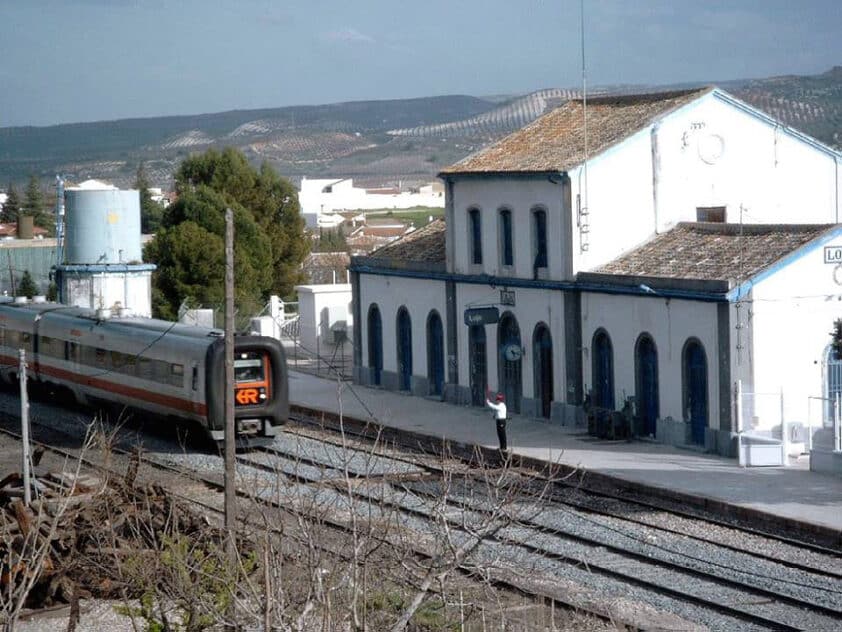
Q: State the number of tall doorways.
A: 9